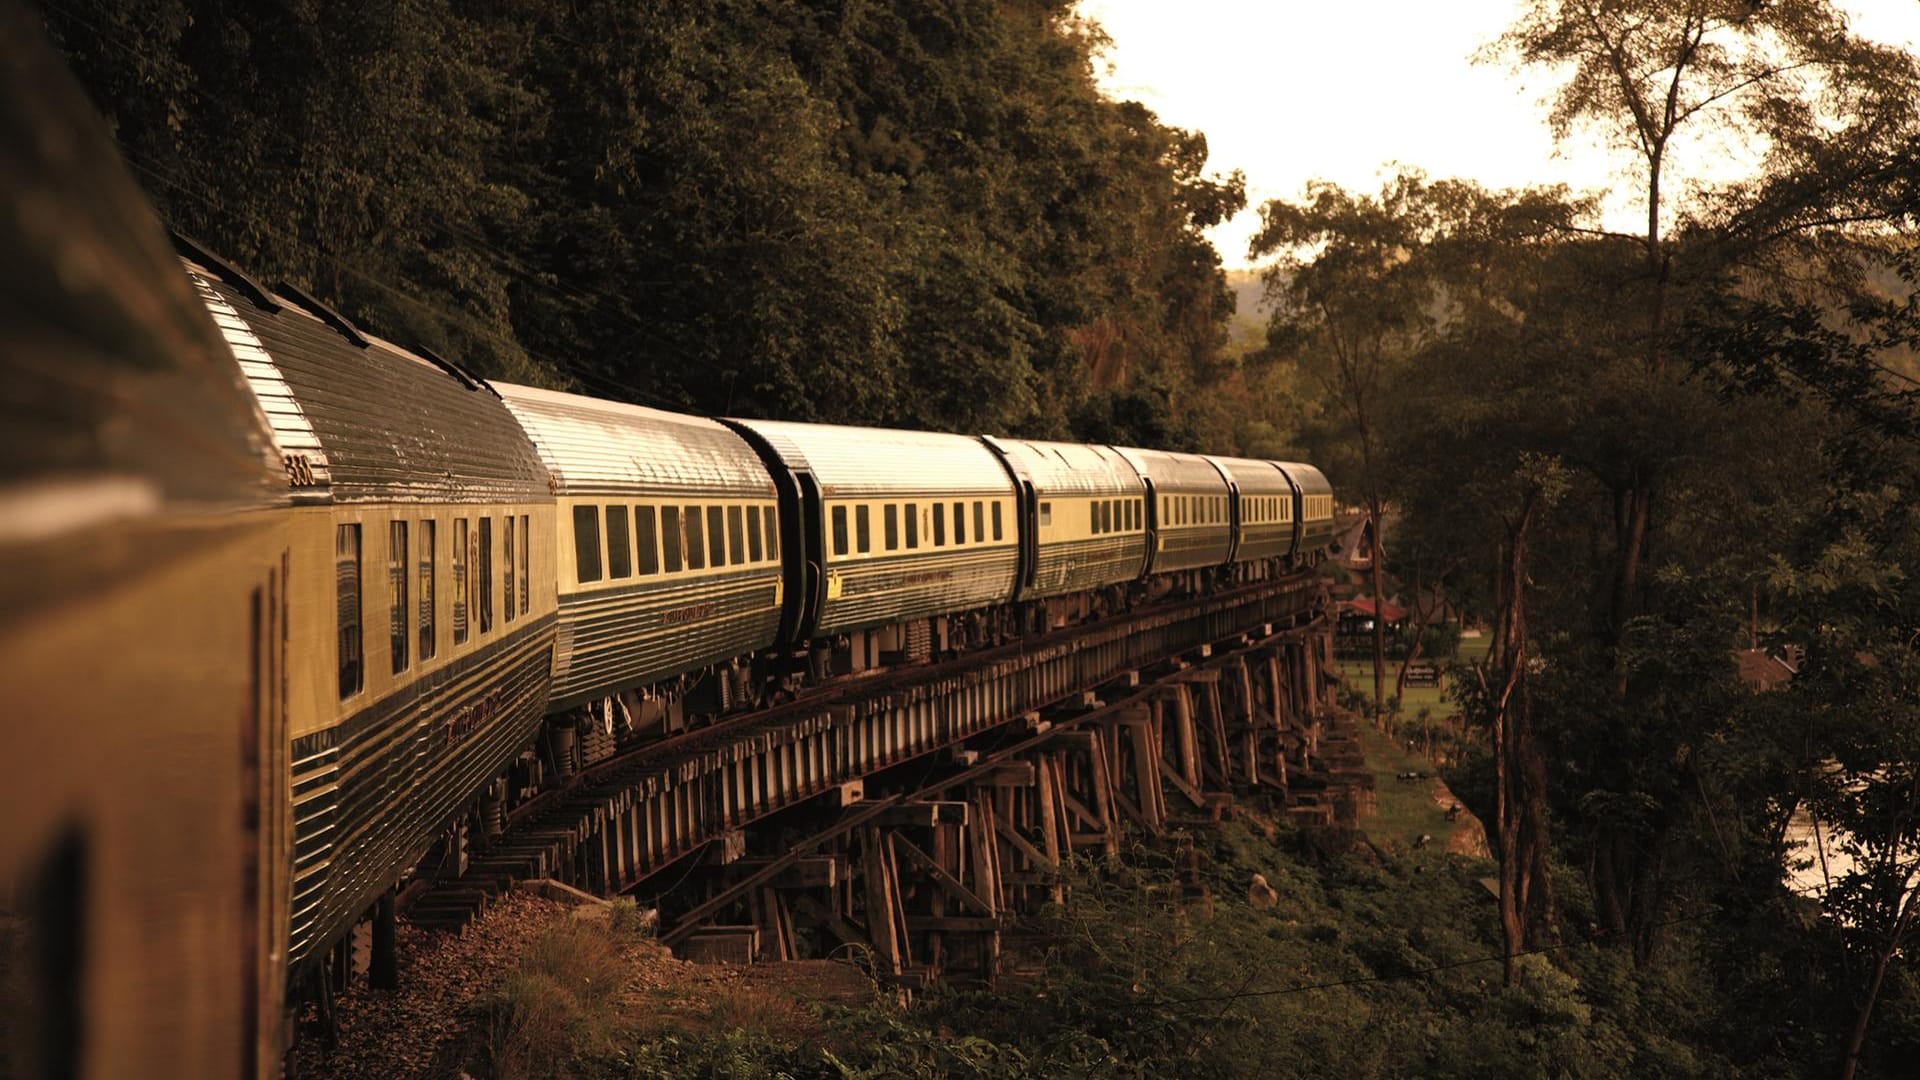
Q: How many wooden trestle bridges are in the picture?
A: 1